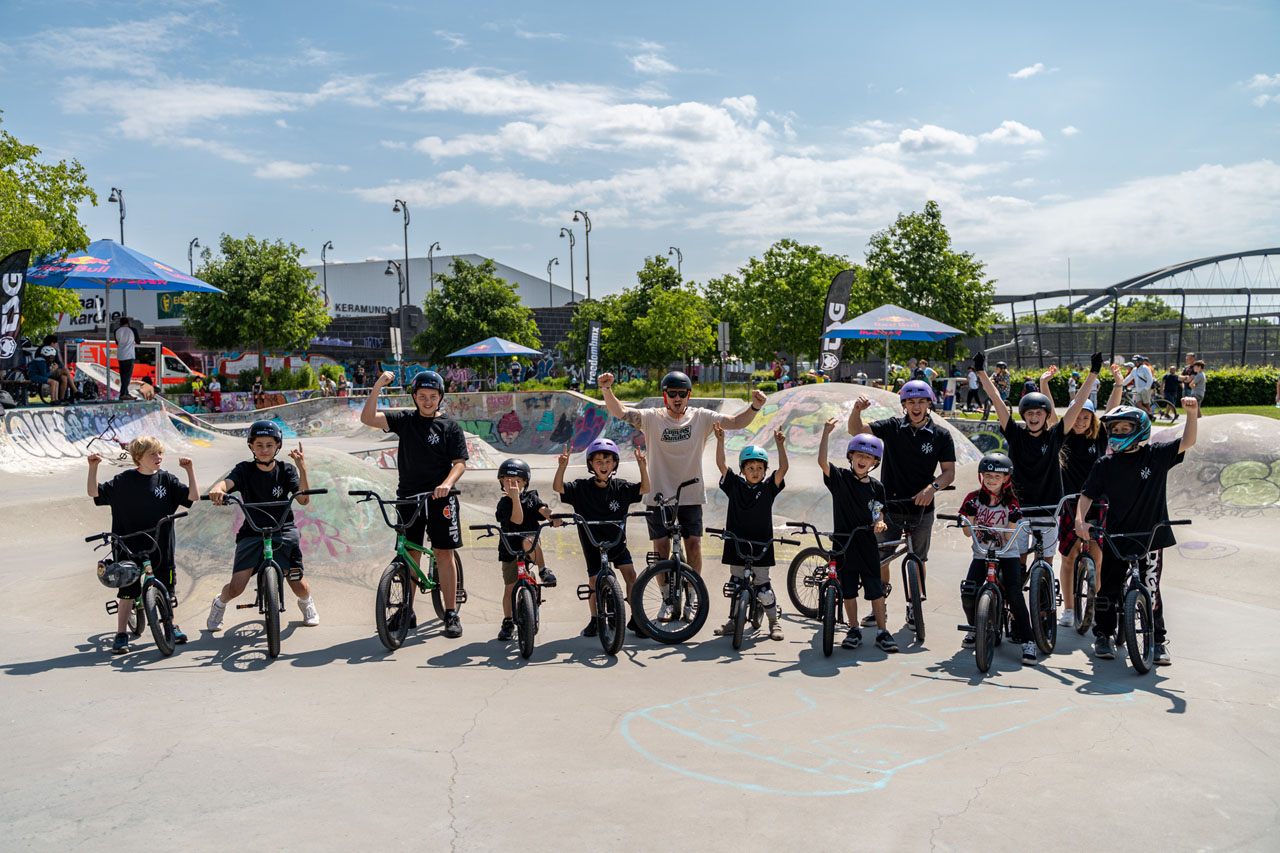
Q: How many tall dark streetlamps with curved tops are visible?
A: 10